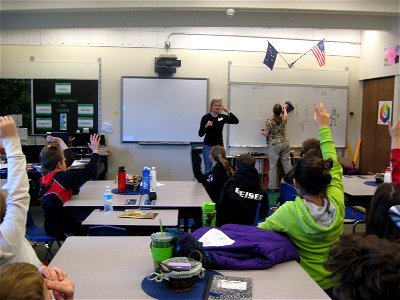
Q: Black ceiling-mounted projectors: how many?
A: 1